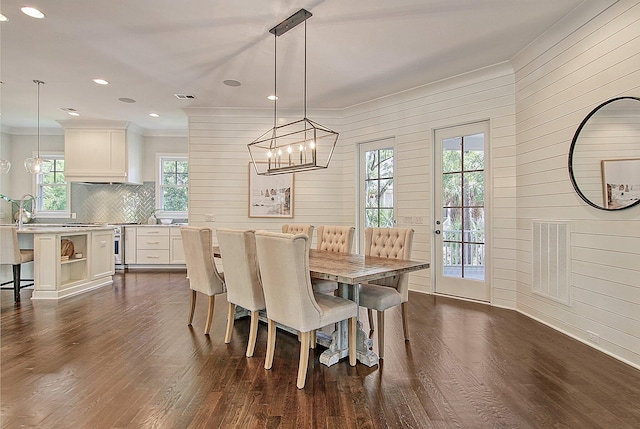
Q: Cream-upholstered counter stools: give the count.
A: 1